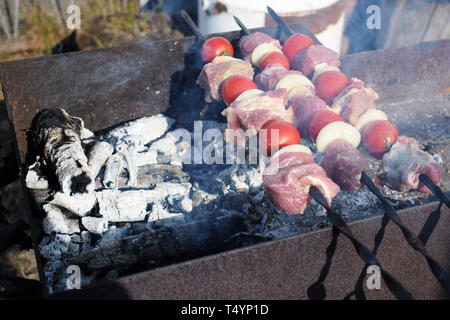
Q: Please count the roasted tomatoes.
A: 8